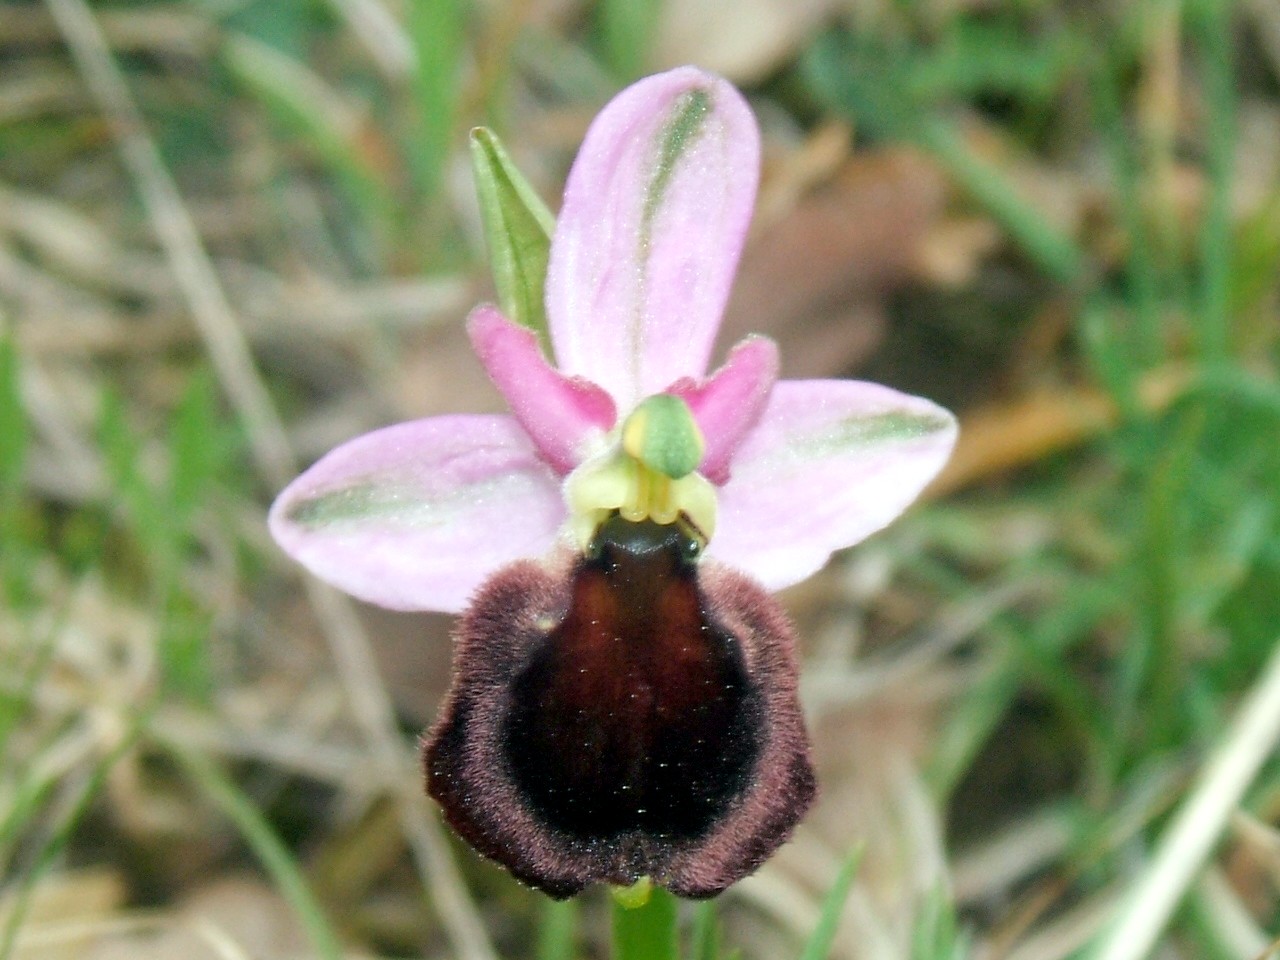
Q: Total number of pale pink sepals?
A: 3